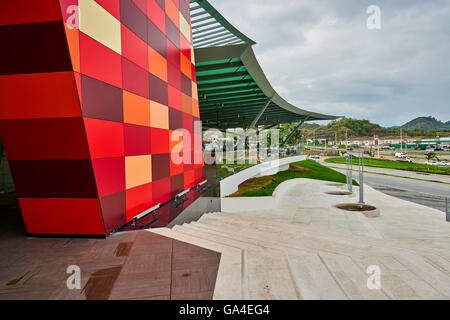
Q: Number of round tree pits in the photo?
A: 3